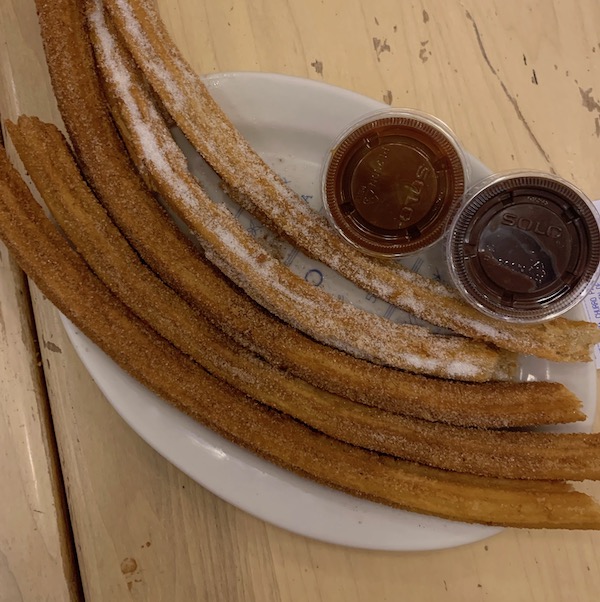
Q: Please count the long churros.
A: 5